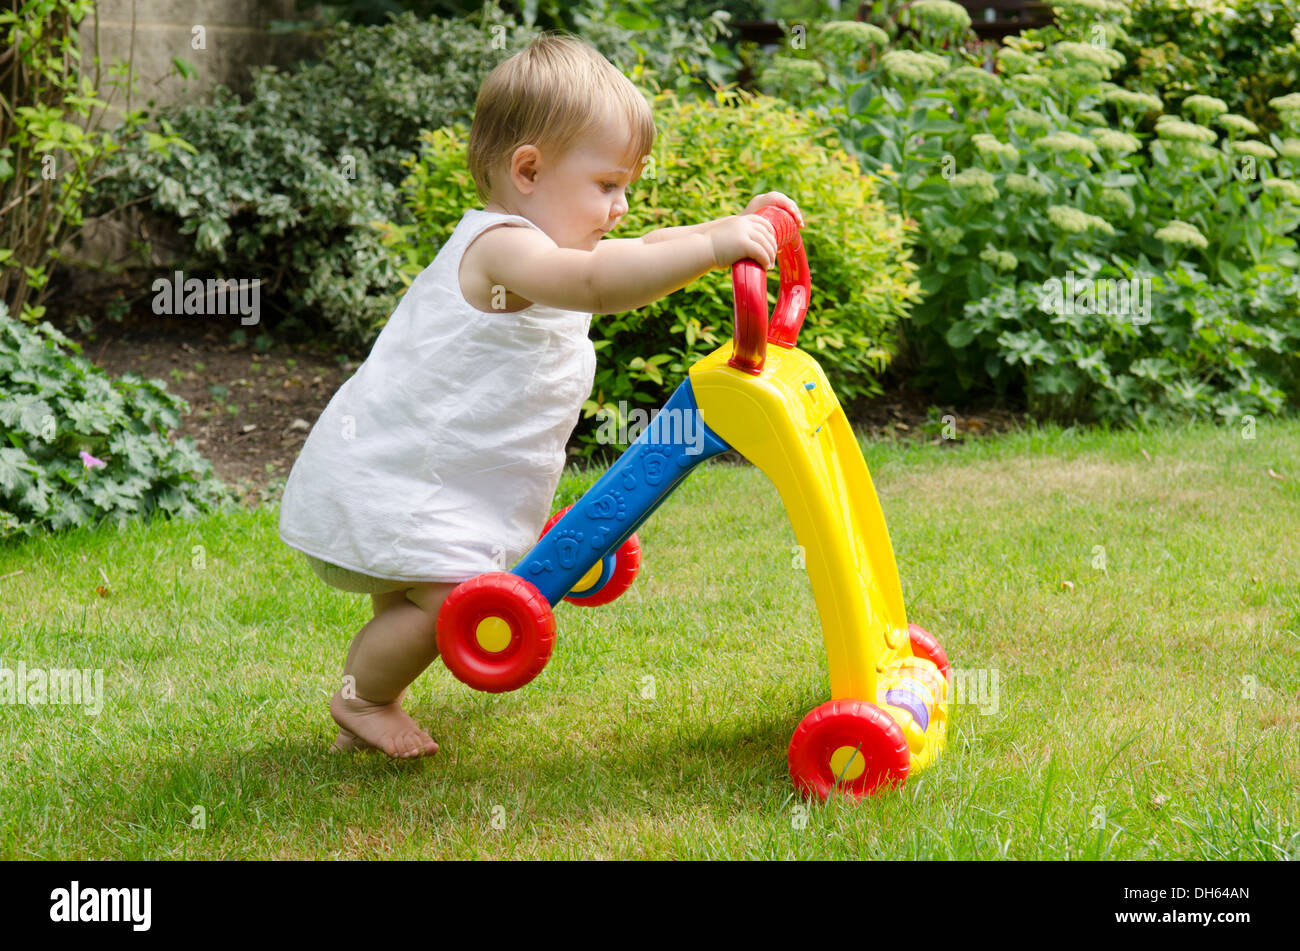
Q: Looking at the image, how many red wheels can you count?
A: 4